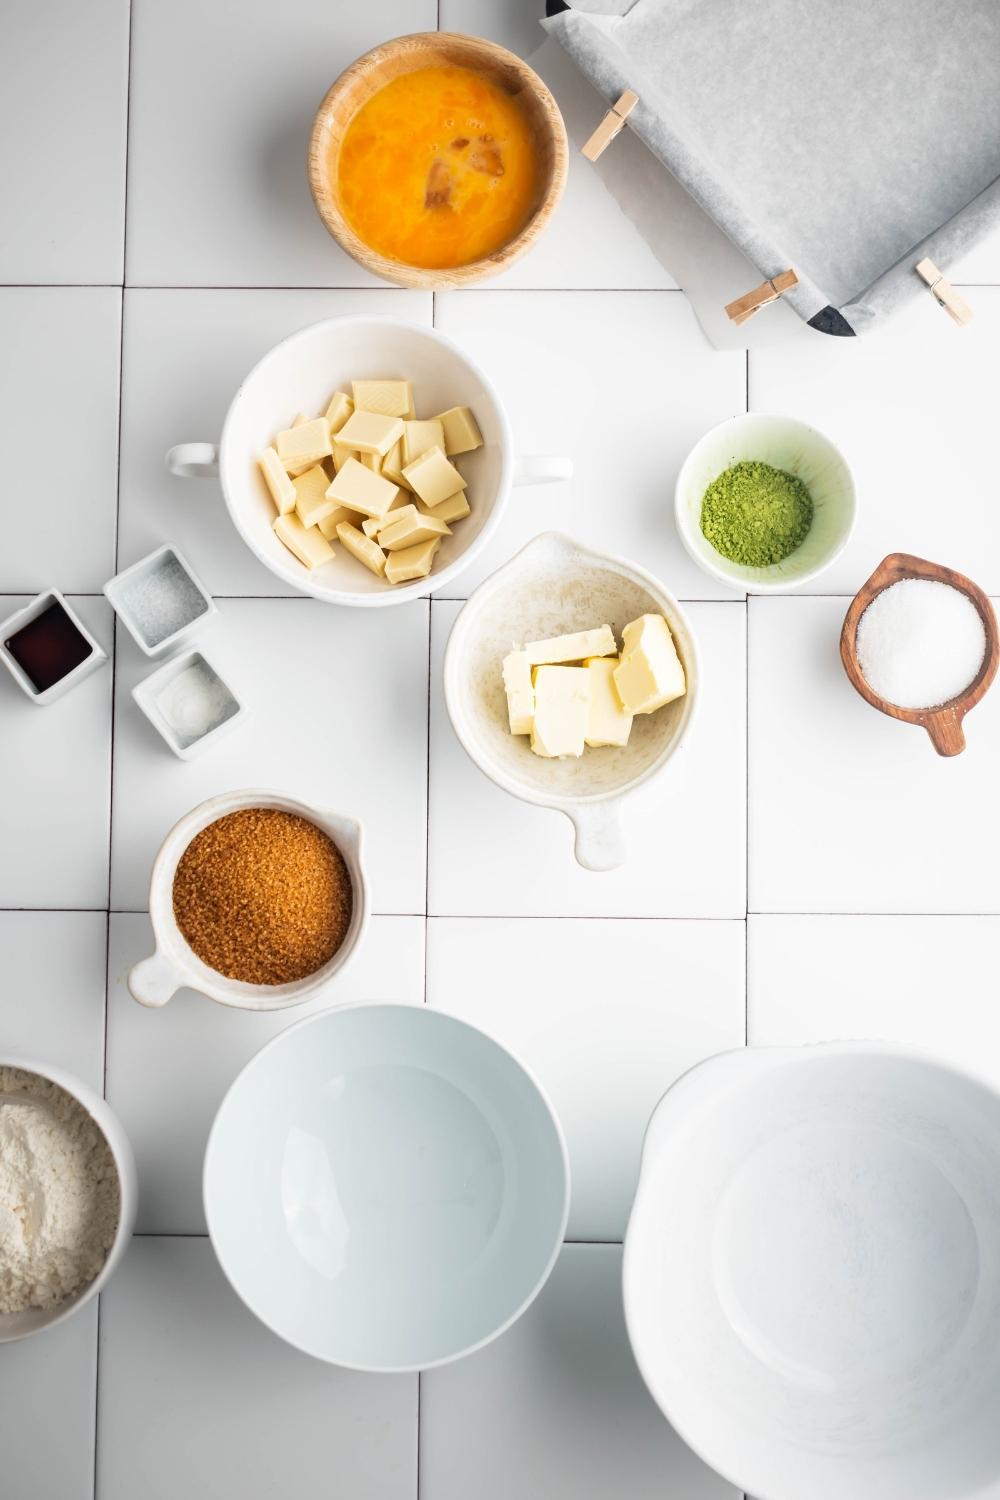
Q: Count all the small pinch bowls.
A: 3